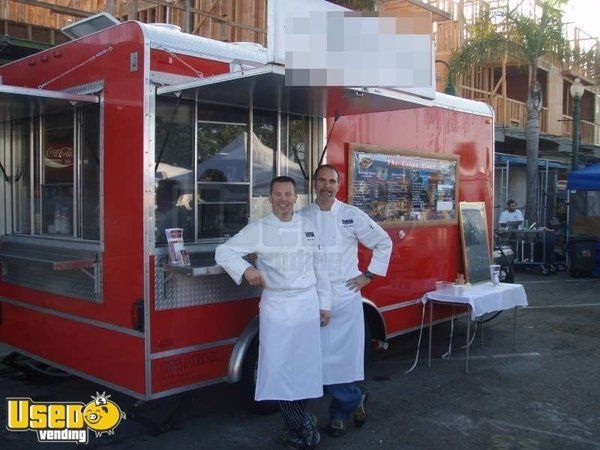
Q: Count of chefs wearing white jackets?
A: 2